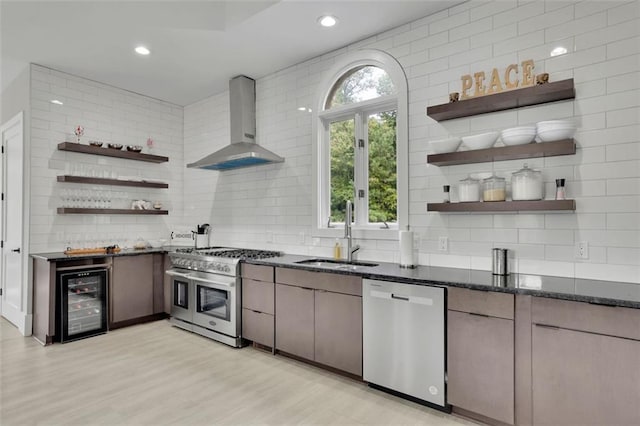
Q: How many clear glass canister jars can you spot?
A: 3